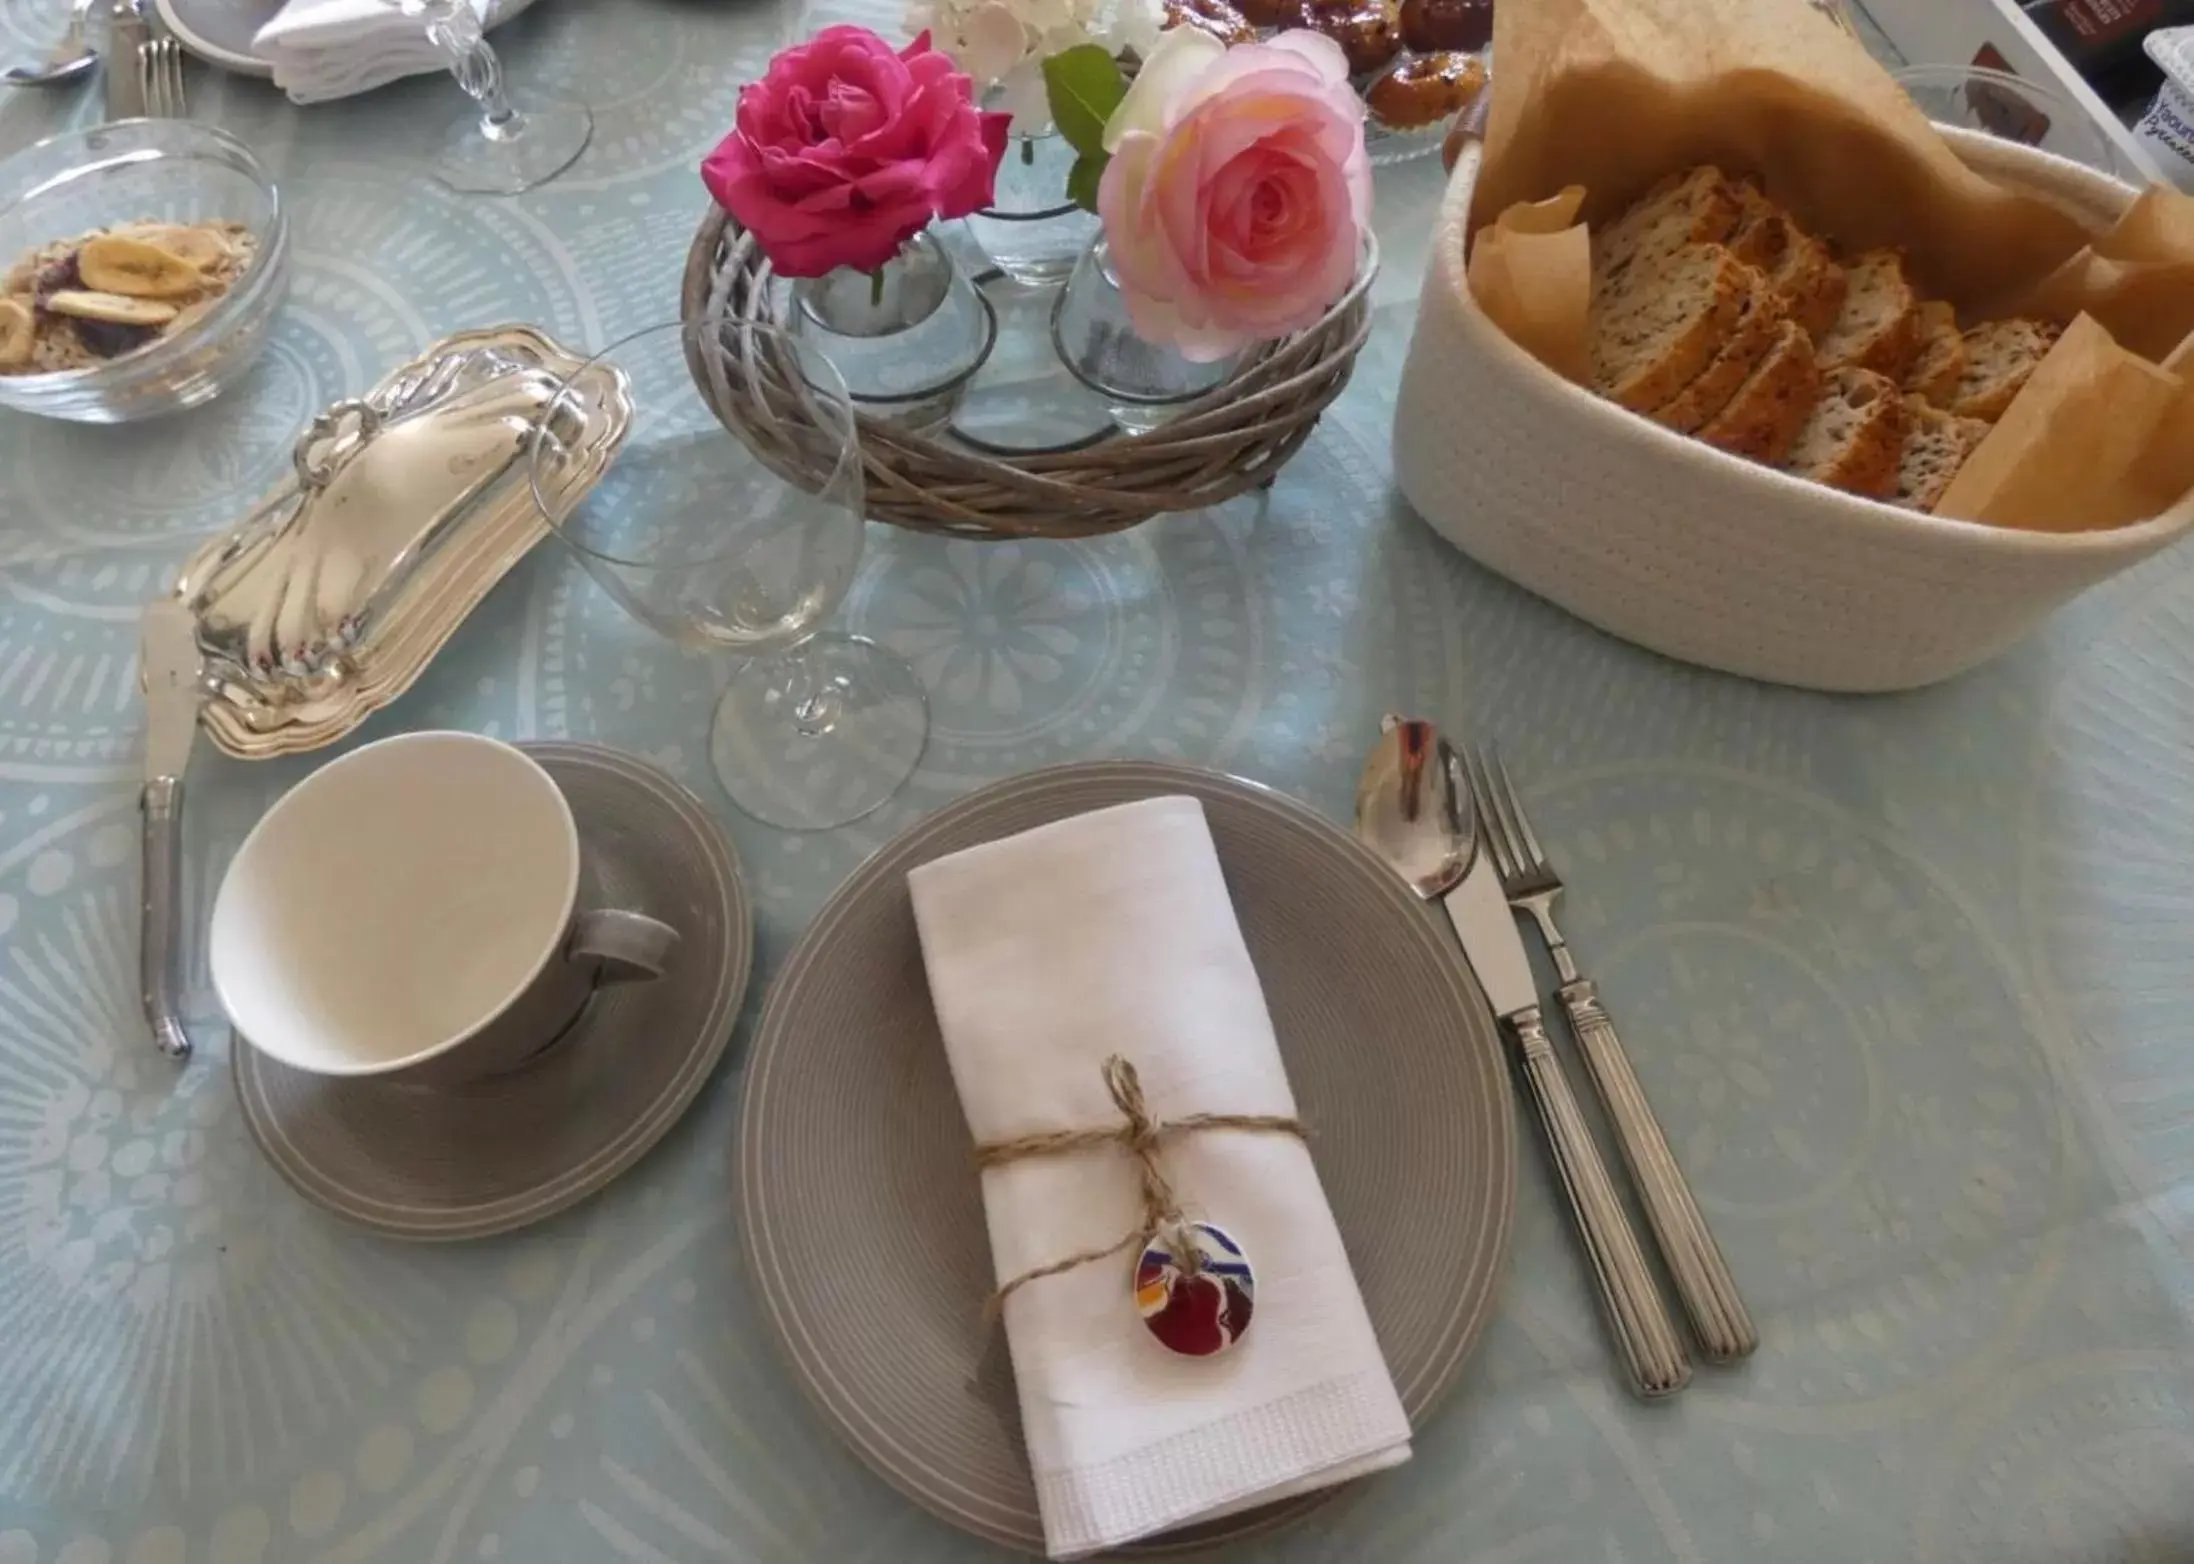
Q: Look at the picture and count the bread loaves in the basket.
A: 11